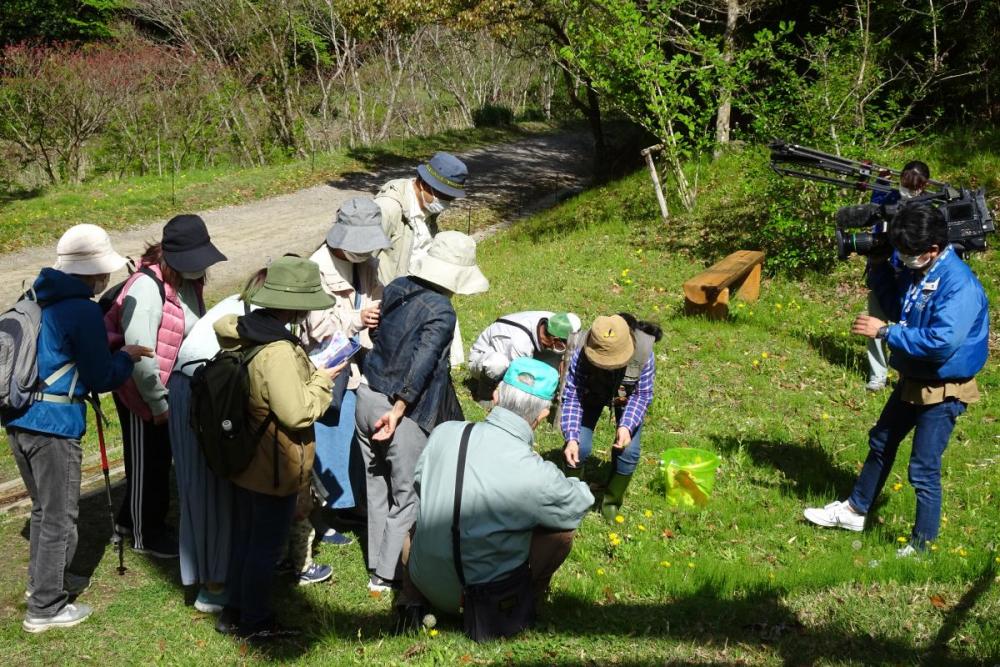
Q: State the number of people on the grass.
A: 12